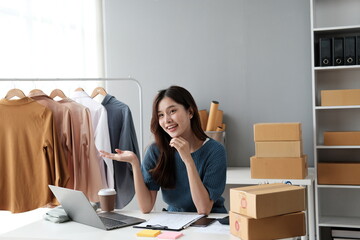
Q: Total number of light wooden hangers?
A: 5